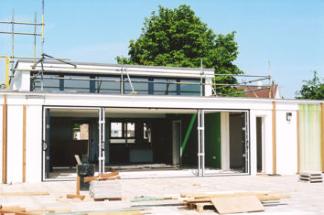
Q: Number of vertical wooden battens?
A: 5